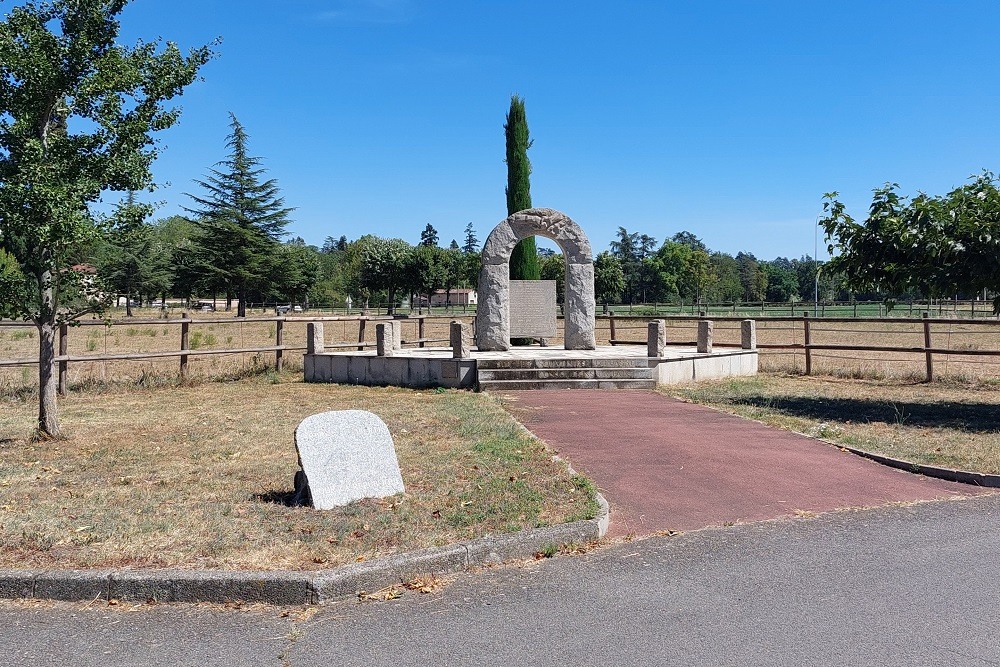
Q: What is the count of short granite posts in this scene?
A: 7